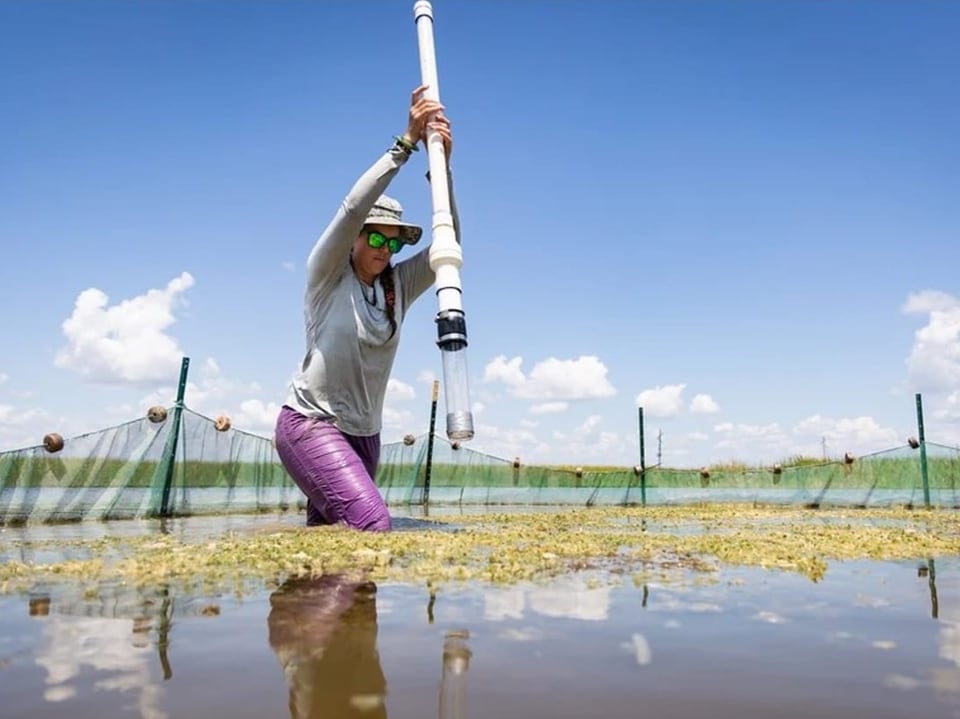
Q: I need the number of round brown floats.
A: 12